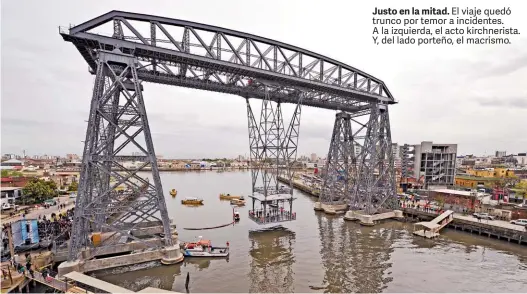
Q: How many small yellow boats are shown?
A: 4